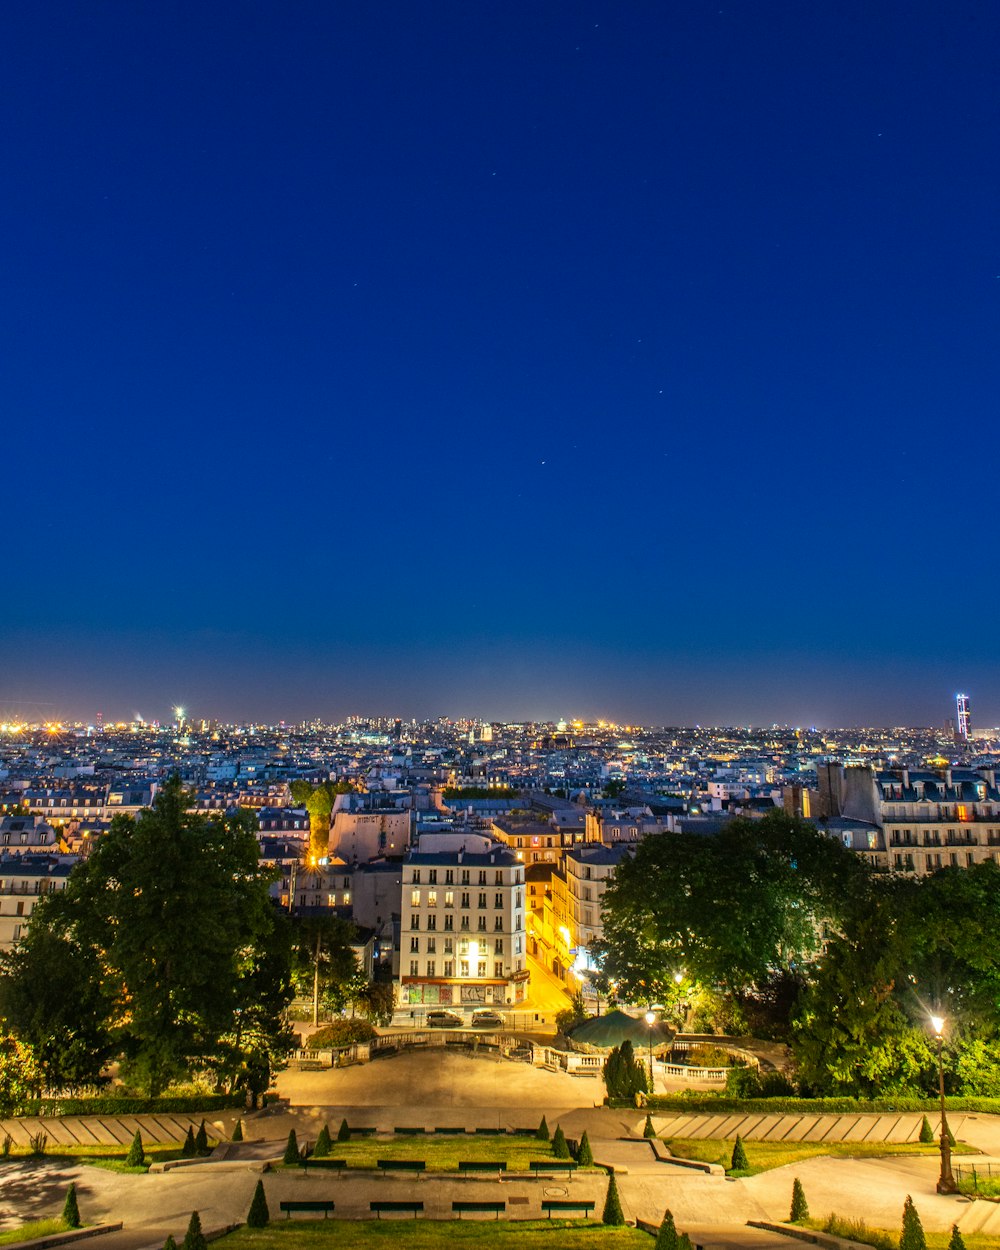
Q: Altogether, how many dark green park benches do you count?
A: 13